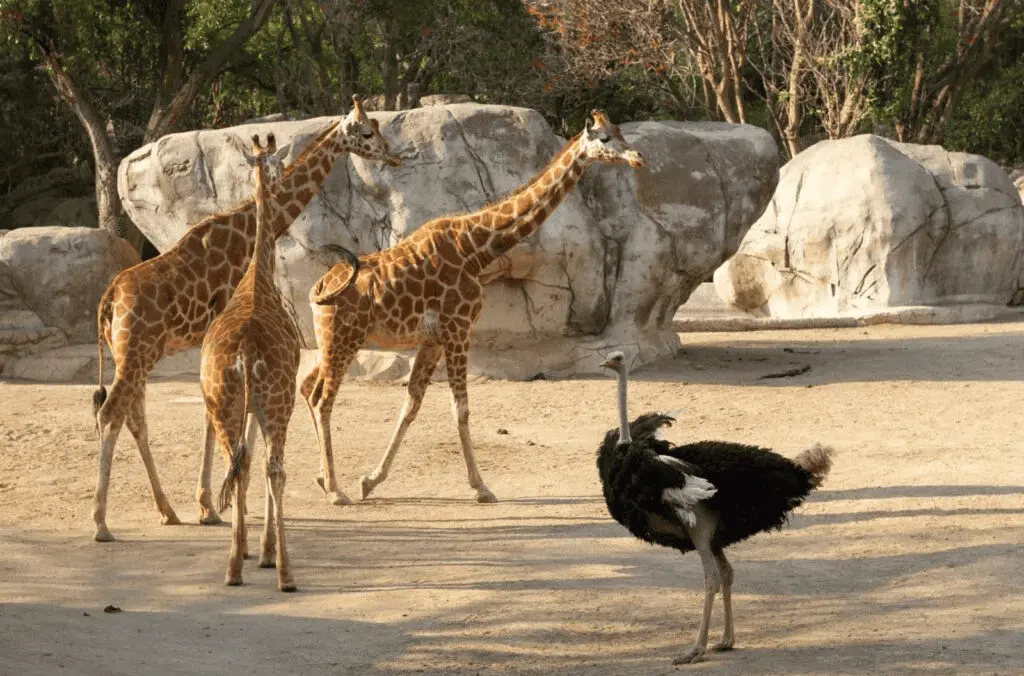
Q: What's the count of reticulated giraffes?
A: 3